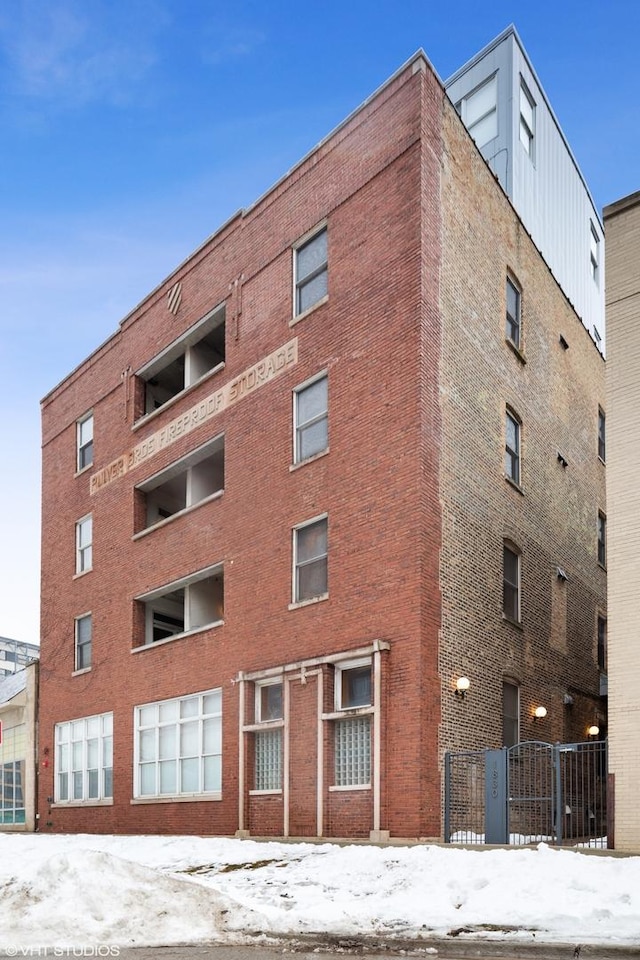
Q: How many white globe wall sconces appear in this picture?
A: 3